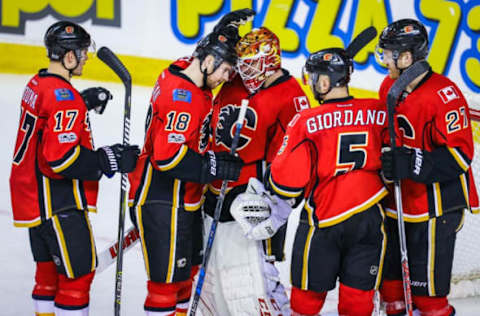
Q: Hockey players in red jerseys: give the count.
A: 5